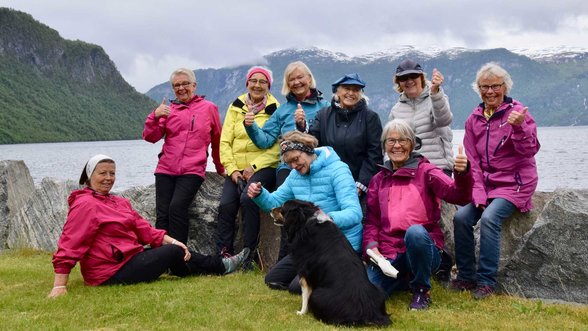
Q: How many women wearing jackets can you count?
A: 9